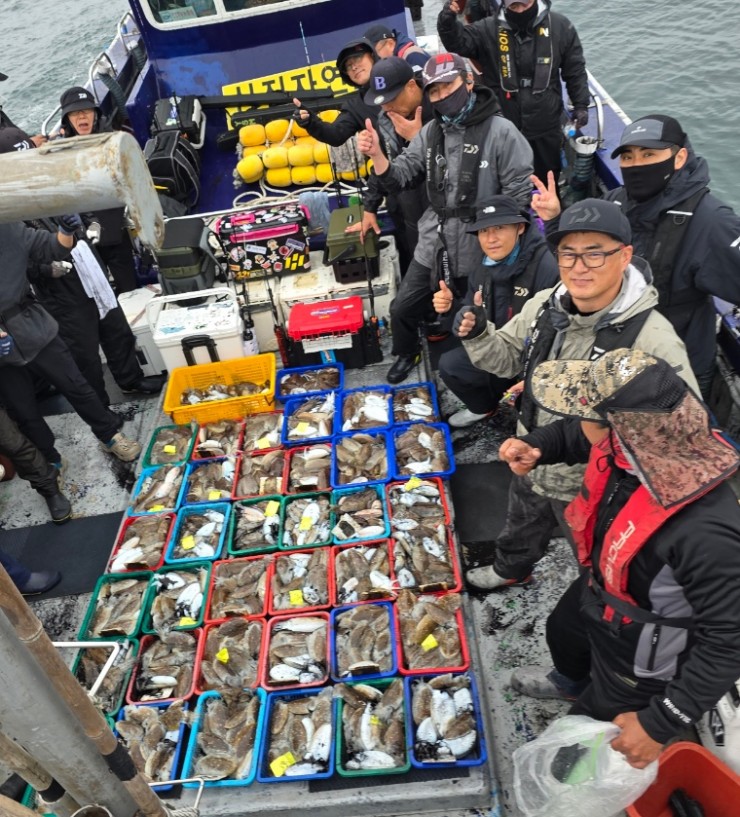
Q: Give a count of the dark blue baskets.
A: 11